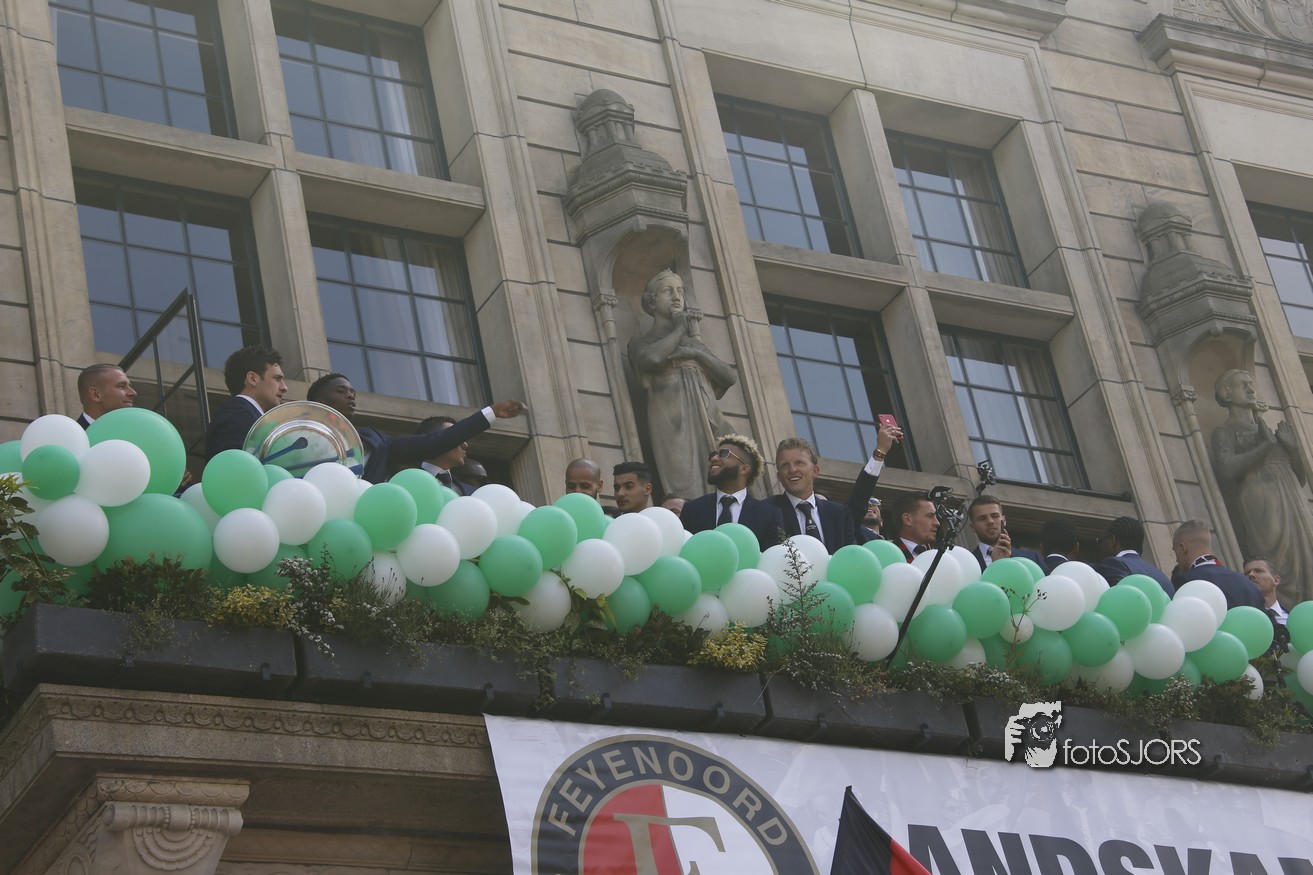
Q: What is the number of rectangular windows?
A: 9